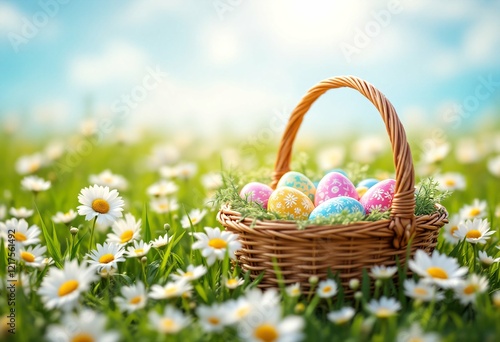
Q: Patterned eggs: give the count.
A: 6